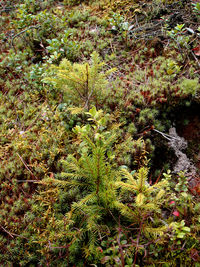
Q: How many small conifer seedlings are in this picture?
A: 3